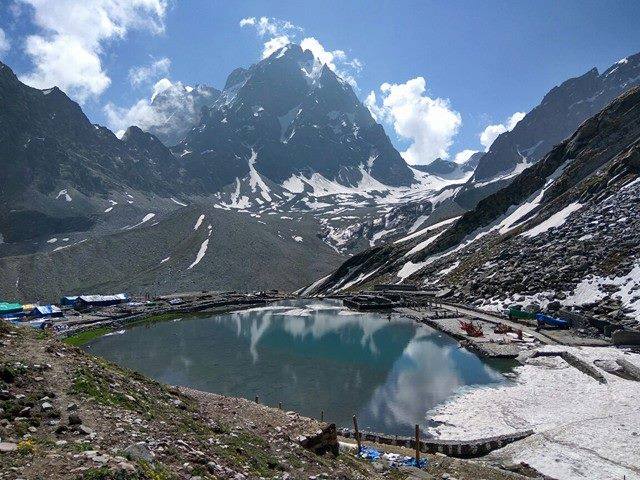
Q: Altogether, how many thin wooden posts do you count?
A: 5